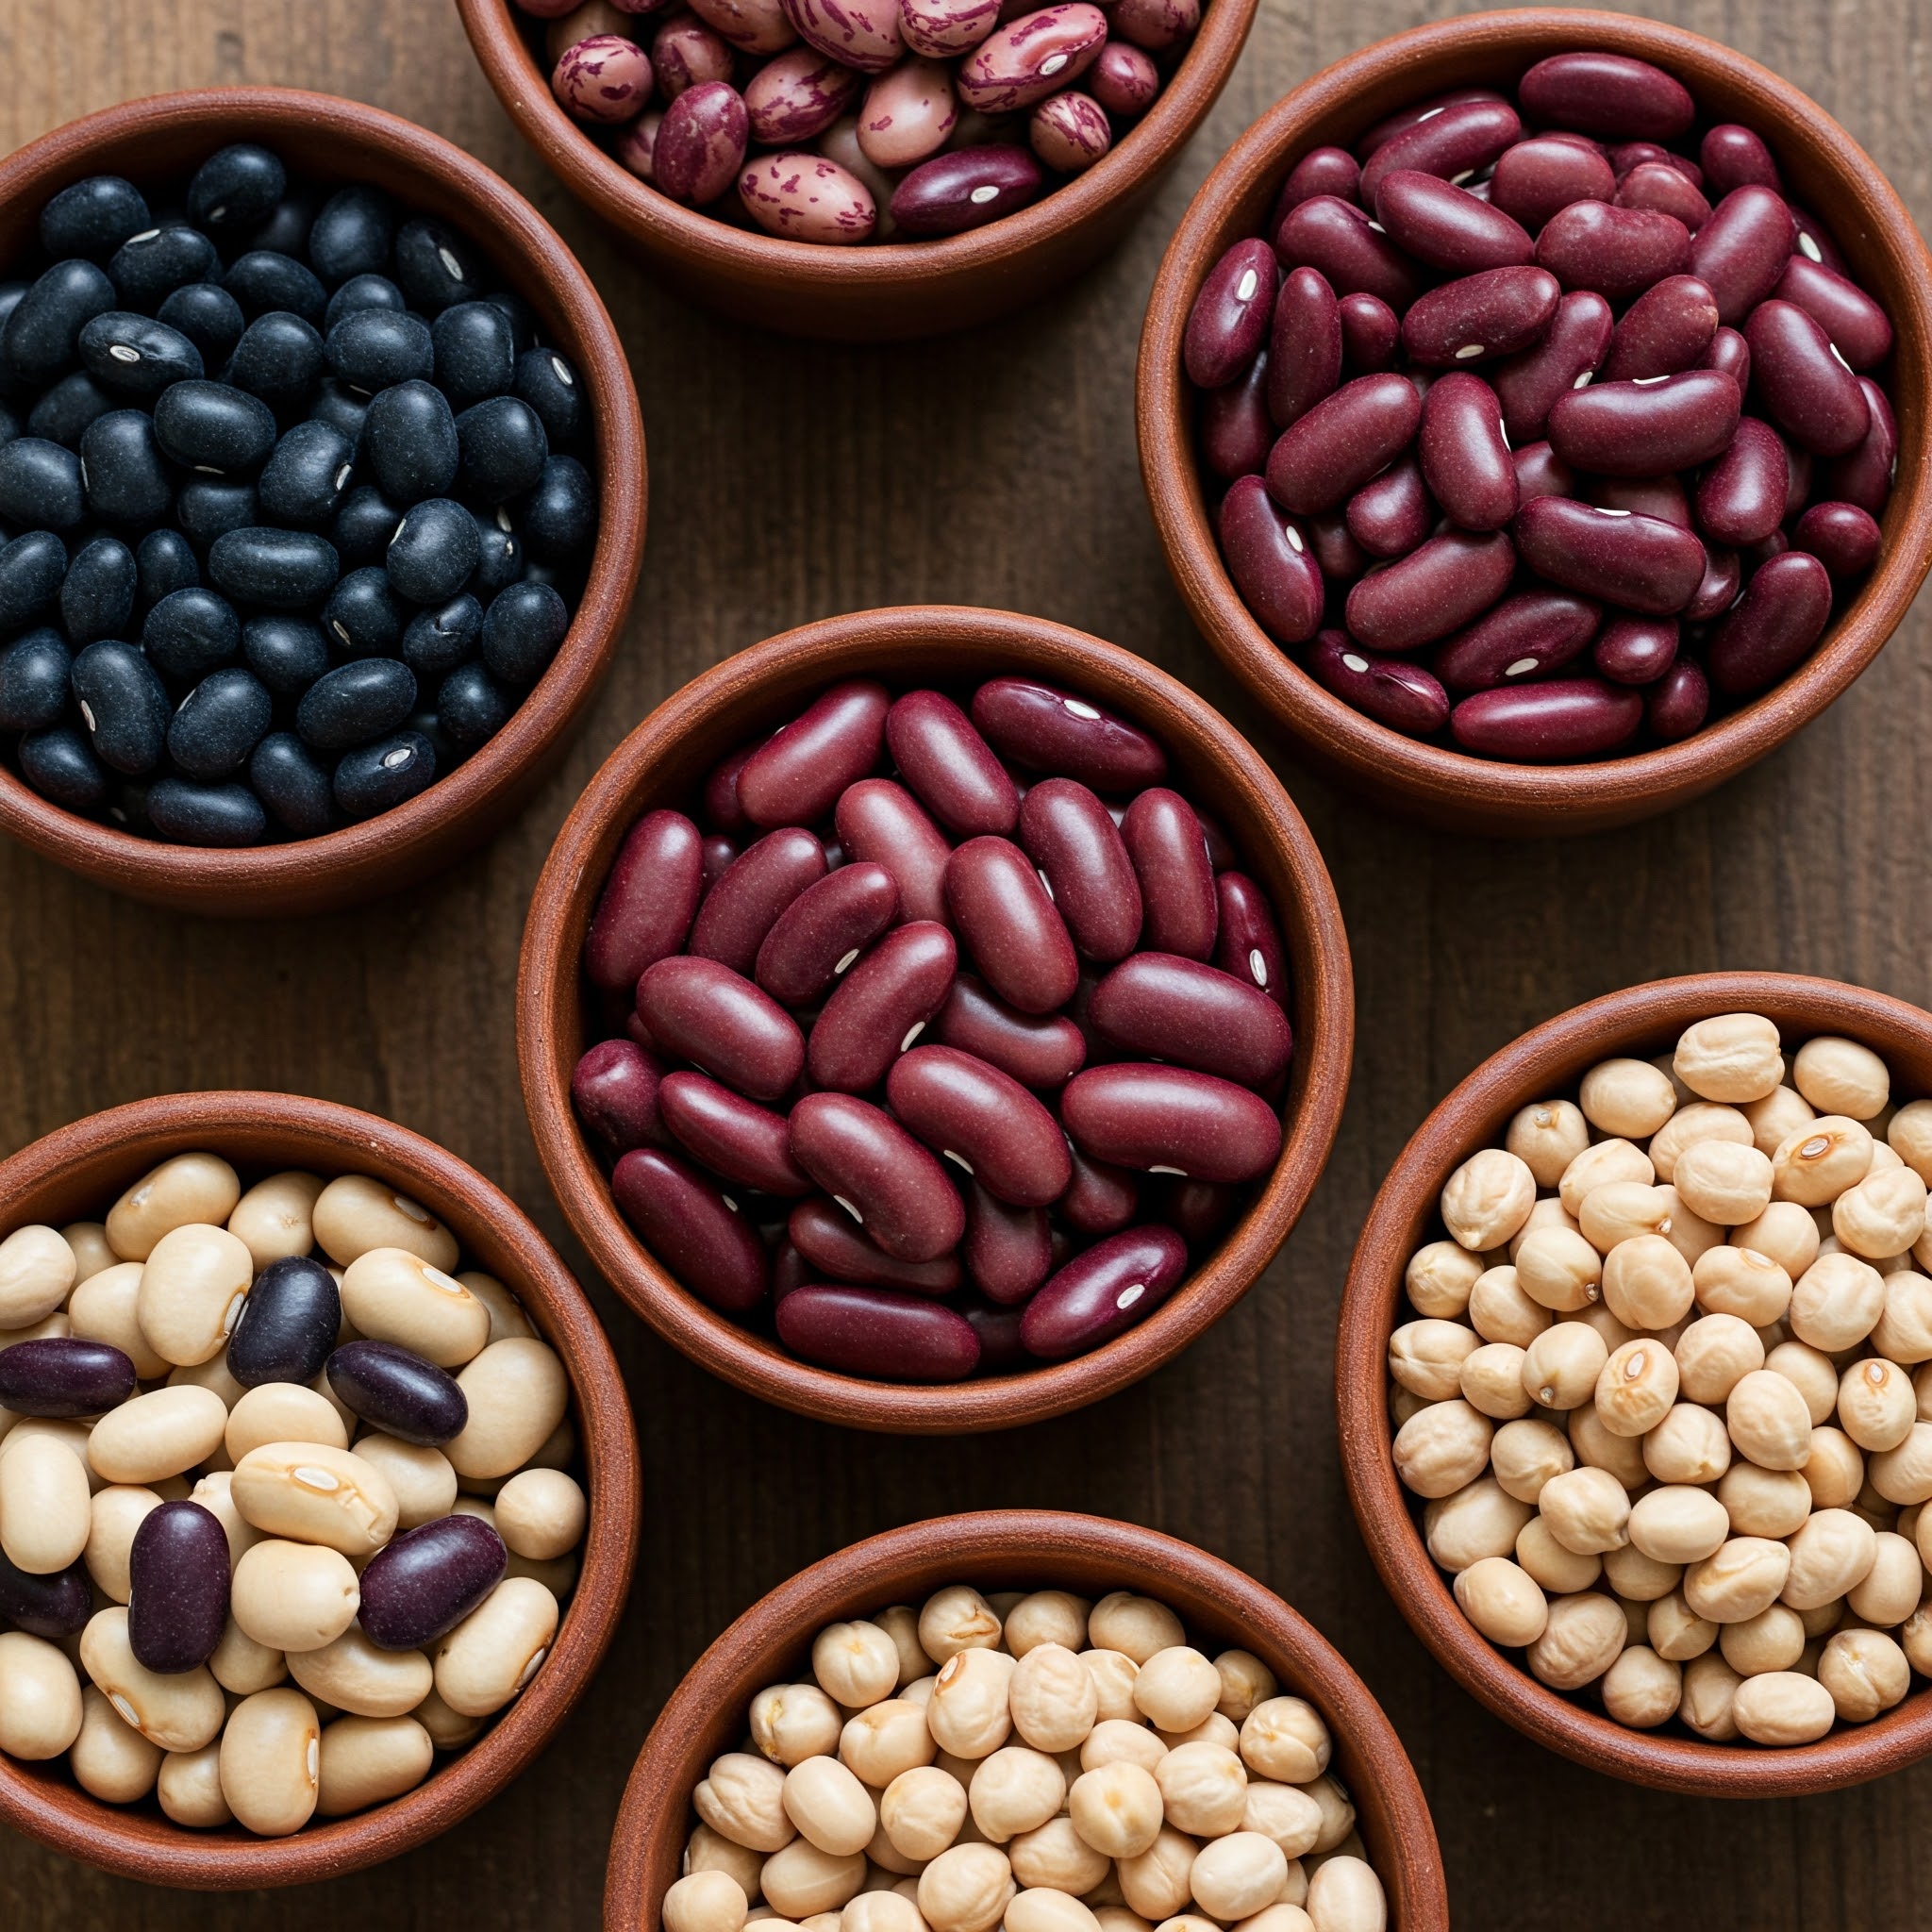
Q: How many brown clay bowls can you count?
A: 7